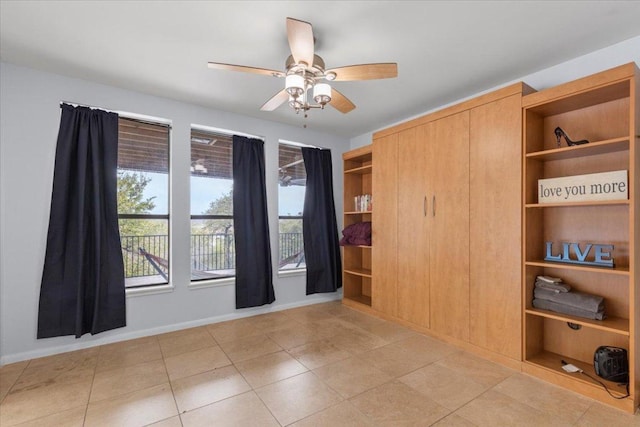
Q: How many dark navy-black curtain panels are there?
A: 3